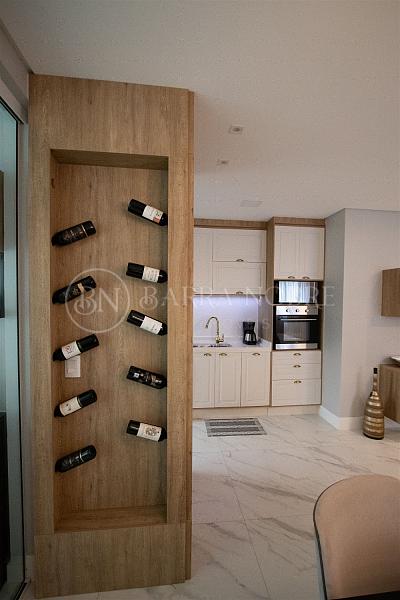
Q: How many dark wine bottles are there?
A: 10